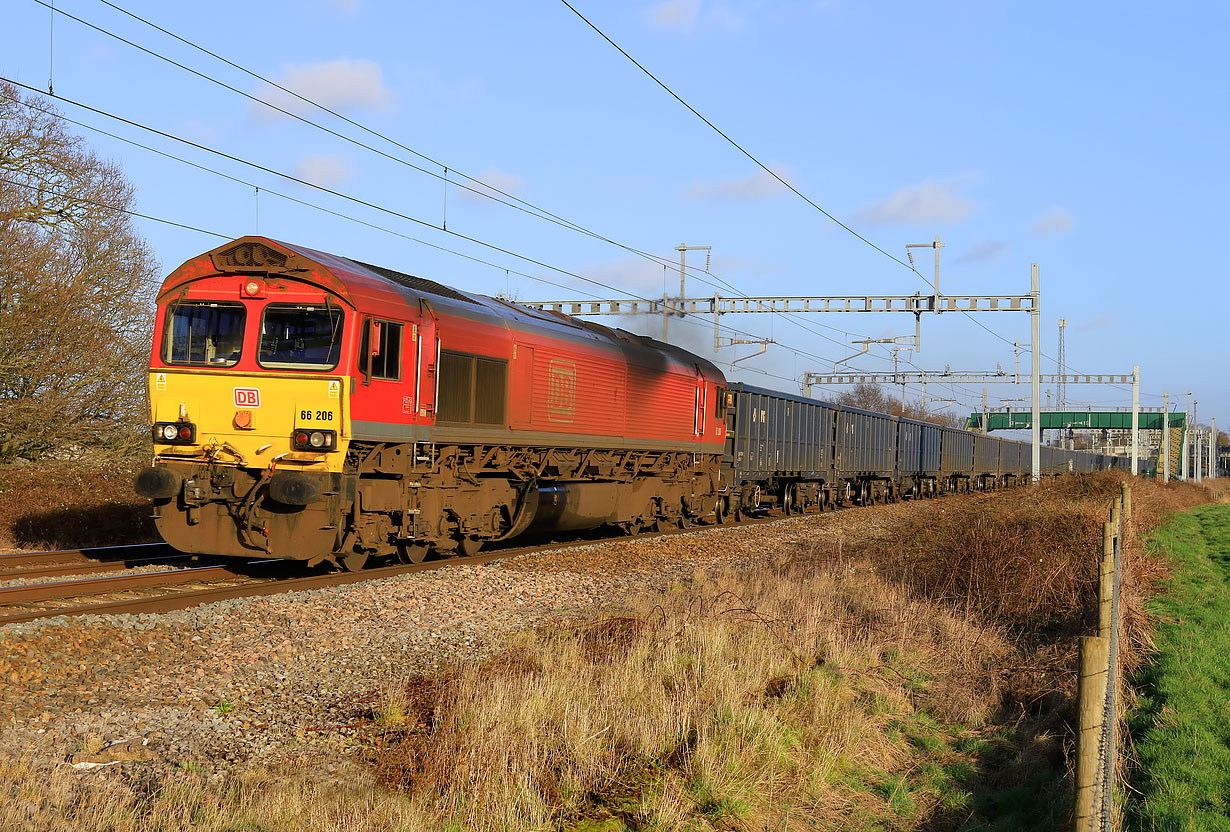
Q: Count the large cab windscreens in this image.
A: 2